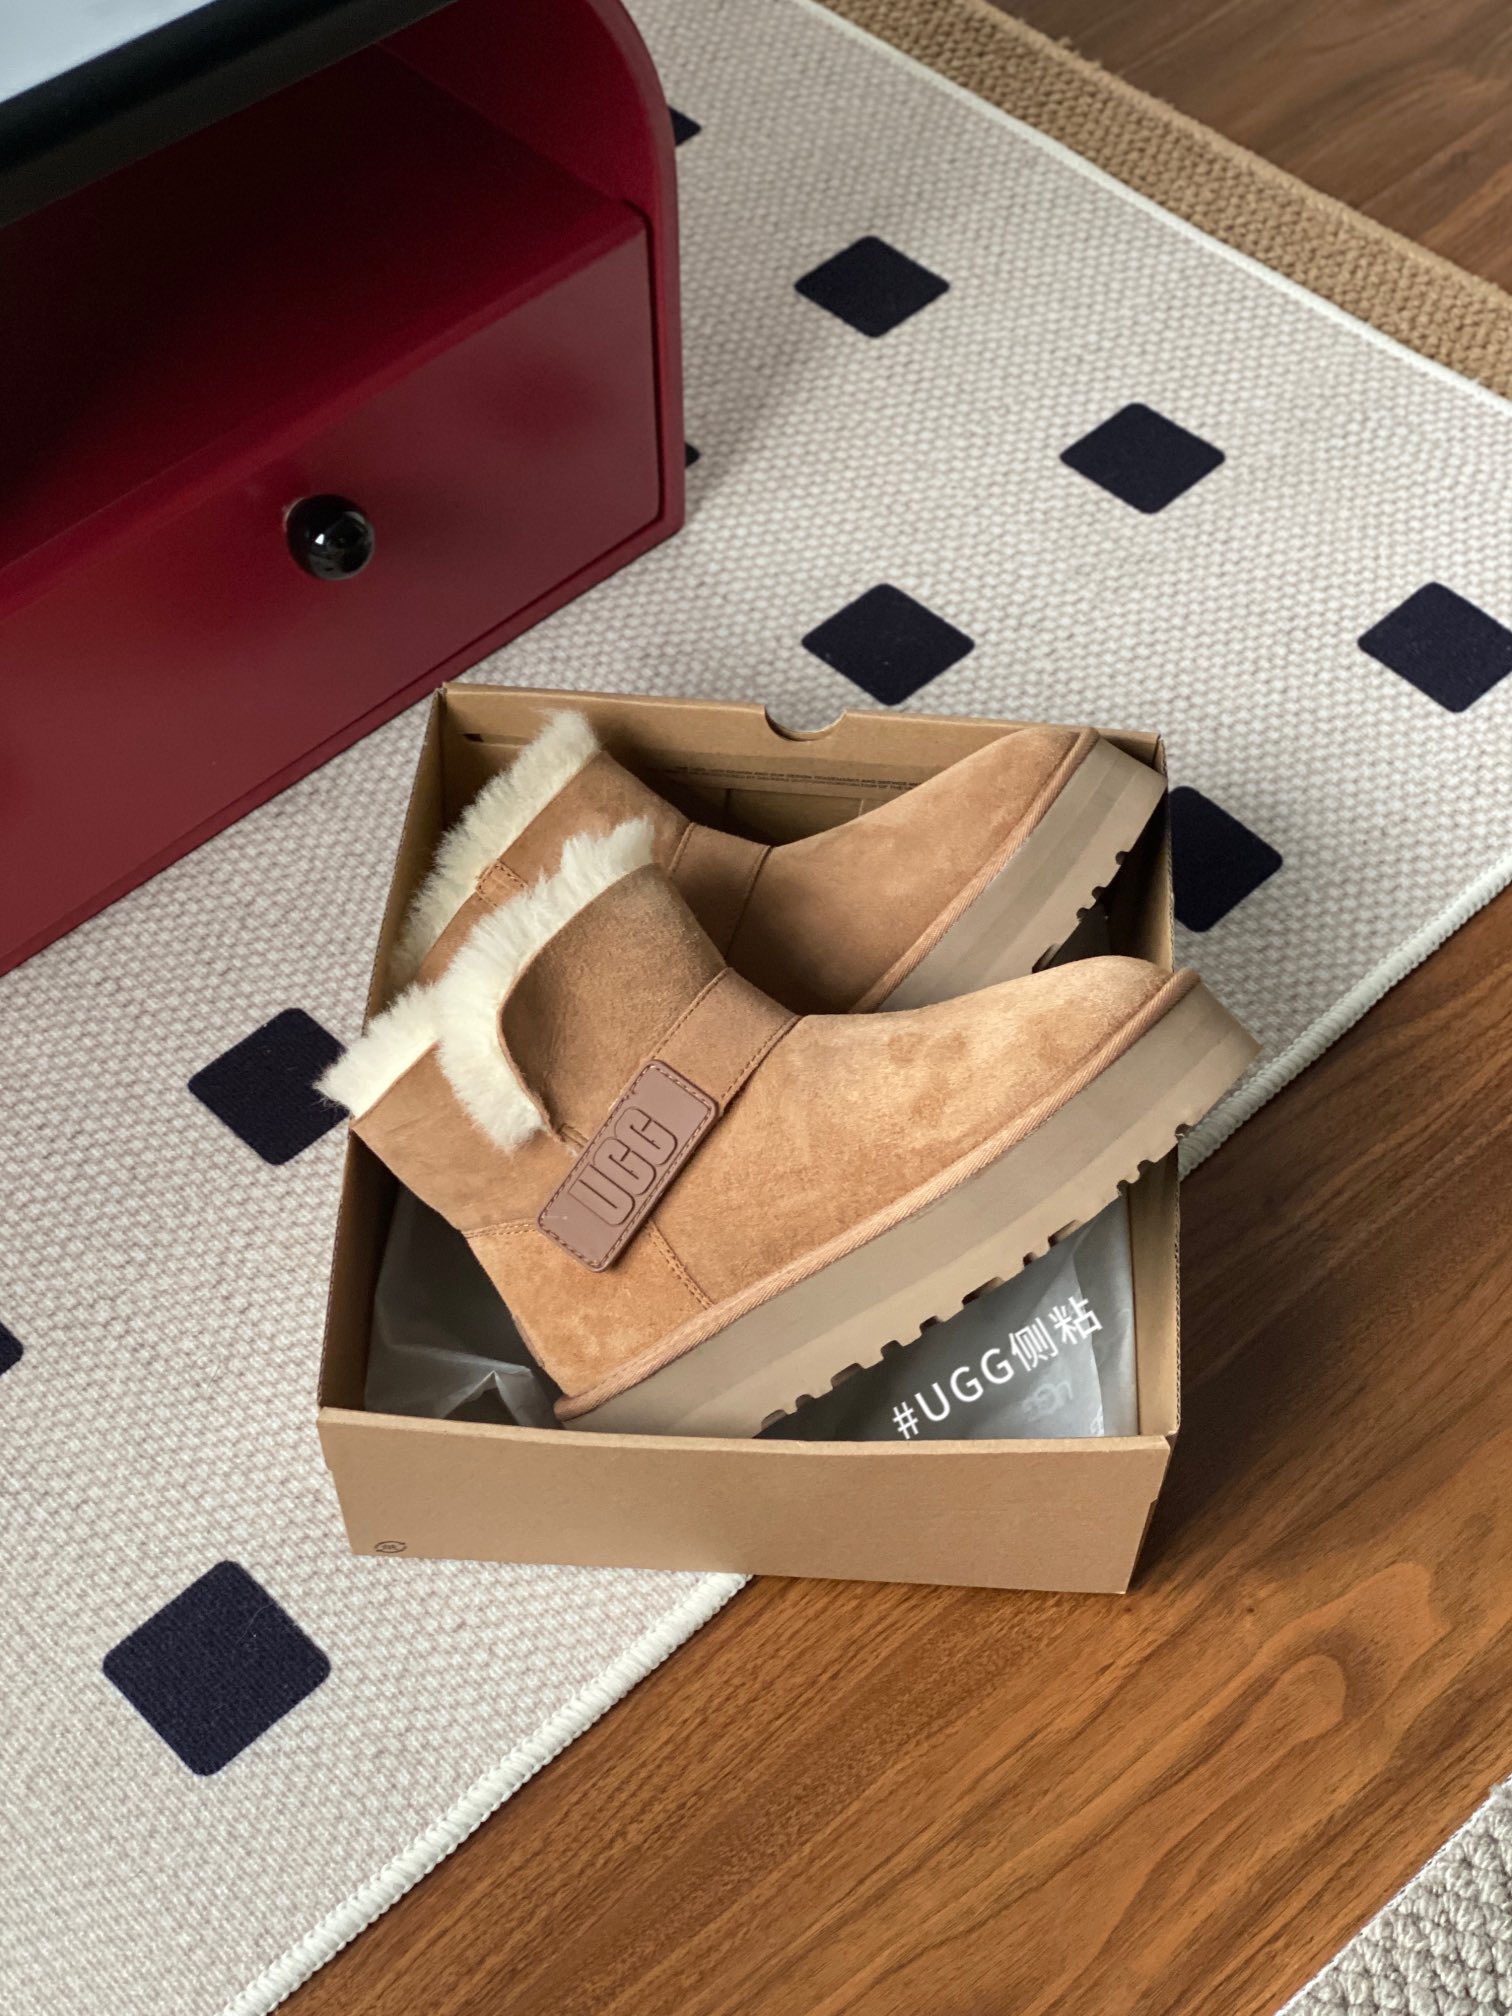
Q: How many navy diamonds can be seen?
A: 10